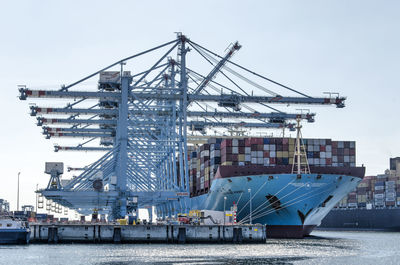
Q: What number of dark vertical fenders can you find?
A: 4